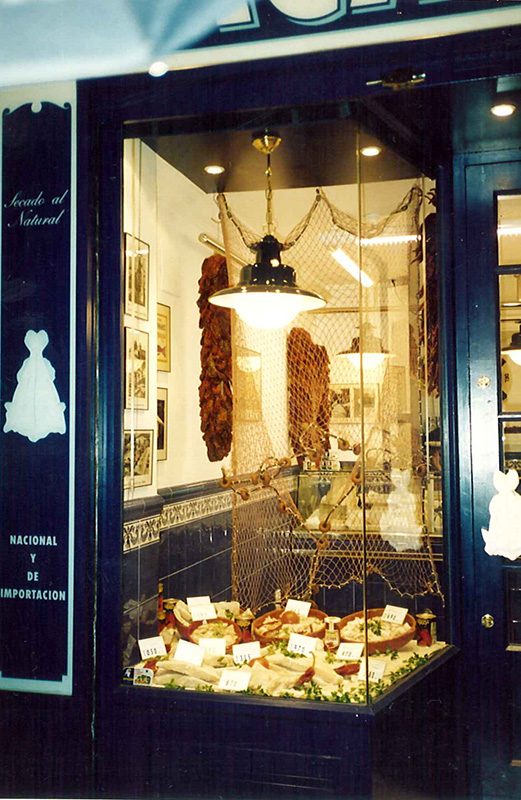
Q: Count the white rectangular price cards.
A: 12